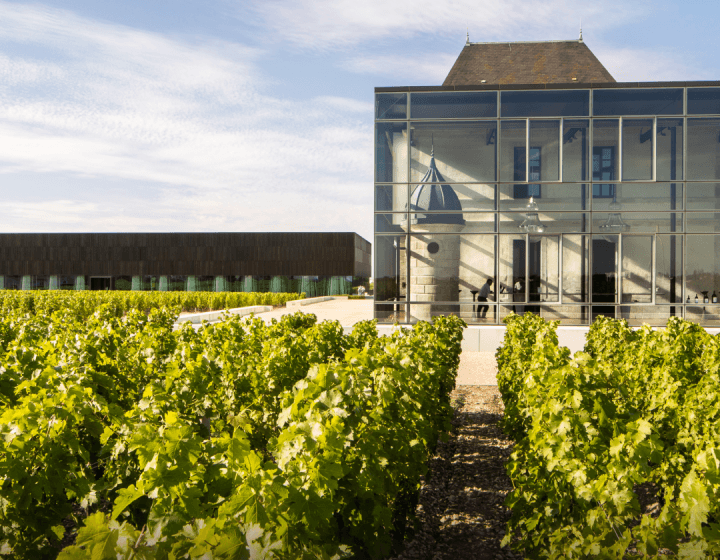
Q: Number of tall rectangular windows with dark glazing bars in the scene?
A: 2